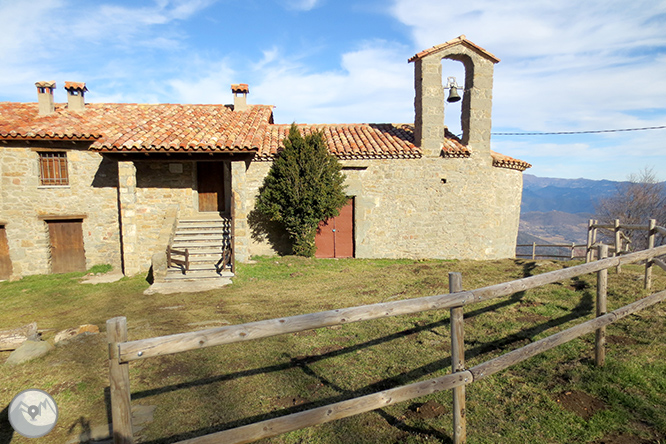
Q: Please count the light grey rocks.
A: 1